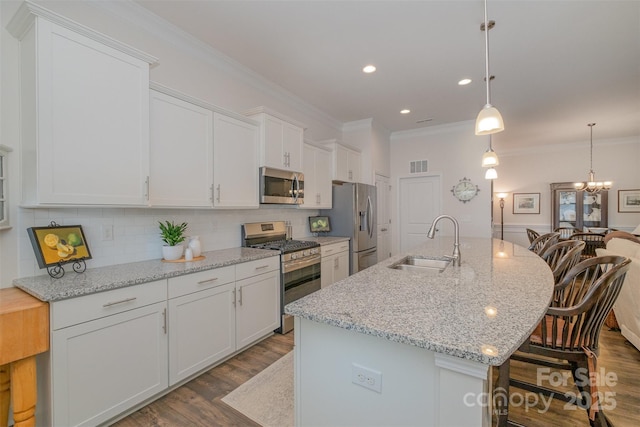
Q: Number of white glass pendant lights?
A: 3